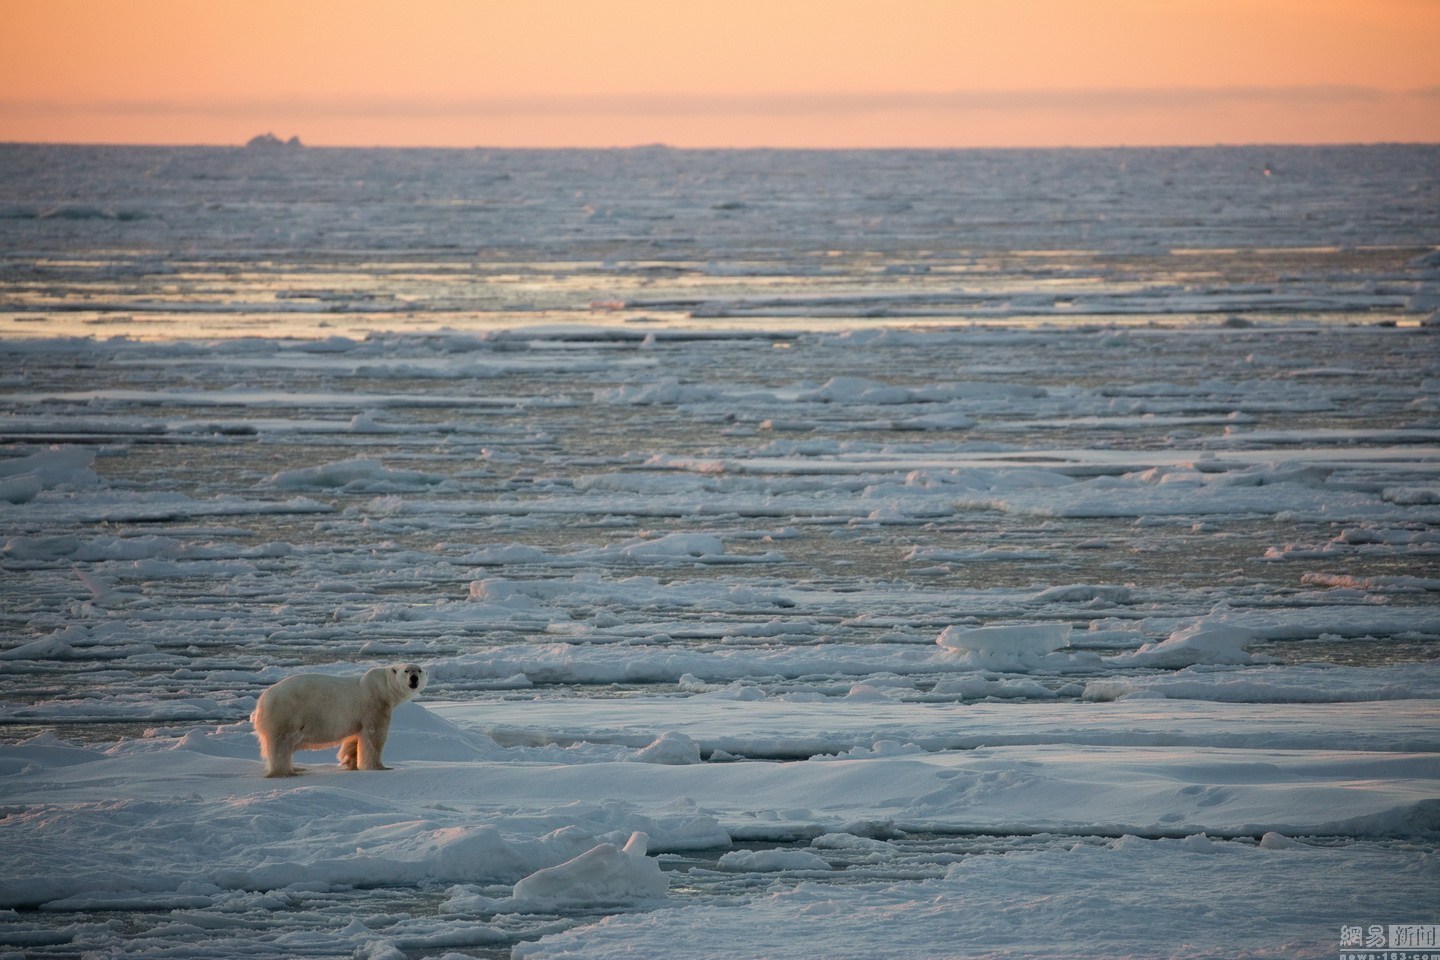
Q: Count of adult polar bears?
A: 1